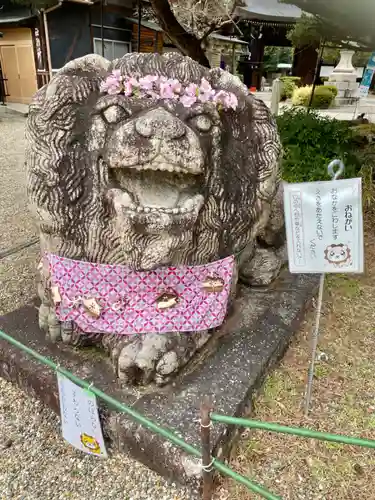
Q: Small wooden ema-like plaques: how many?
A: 4